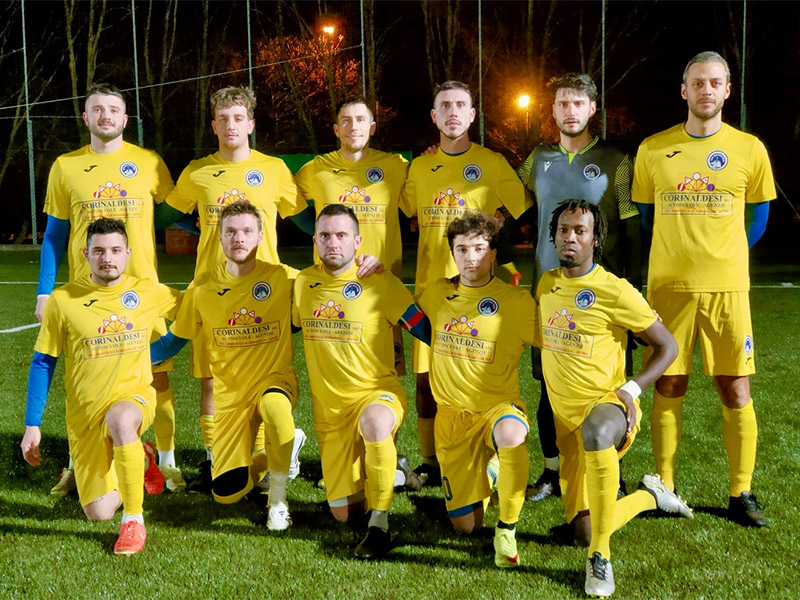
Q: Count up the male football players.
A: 11